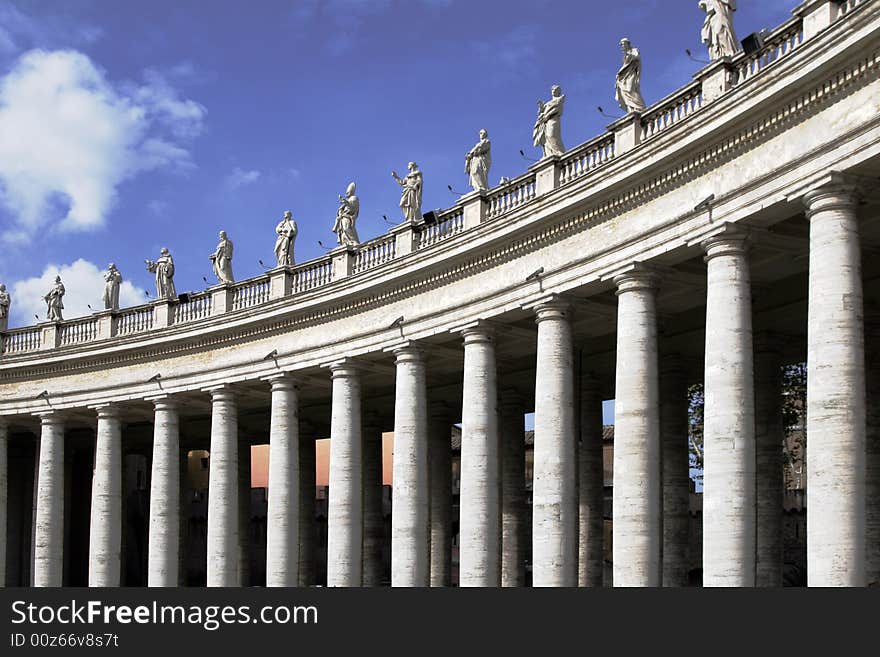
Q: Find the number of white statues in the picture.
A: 12